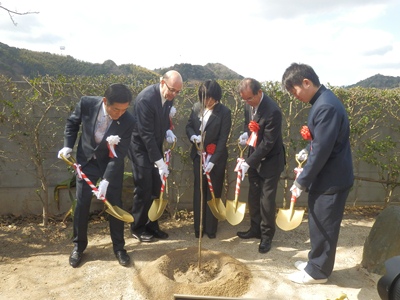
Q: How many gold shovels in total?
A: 5